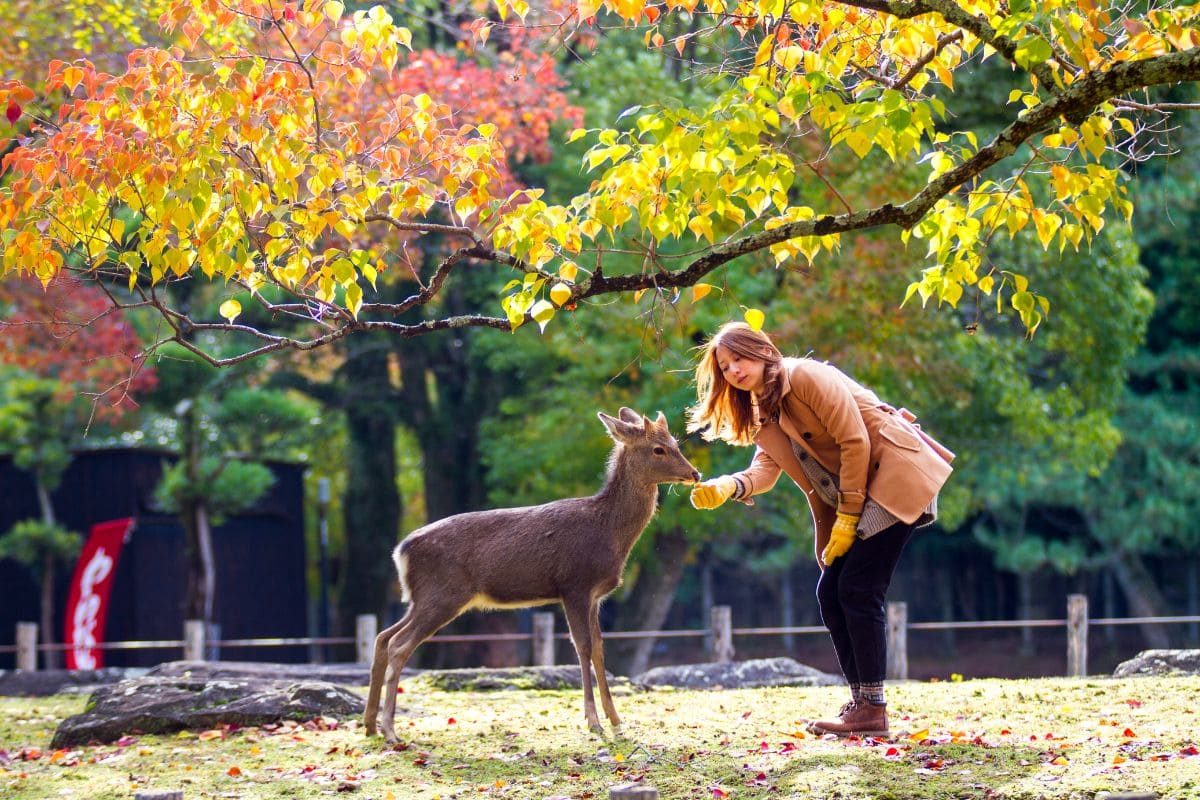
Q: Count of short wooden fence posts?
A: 7